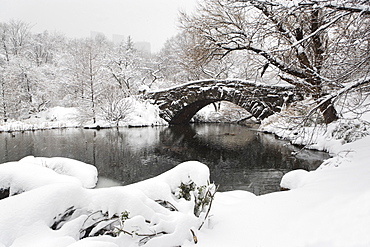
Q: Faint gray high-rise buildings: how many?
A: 3